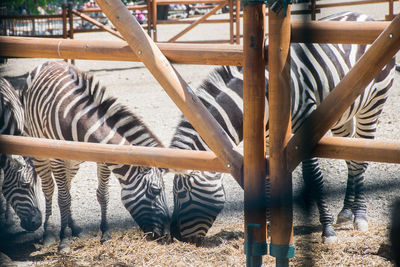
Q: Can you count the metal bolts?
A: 4